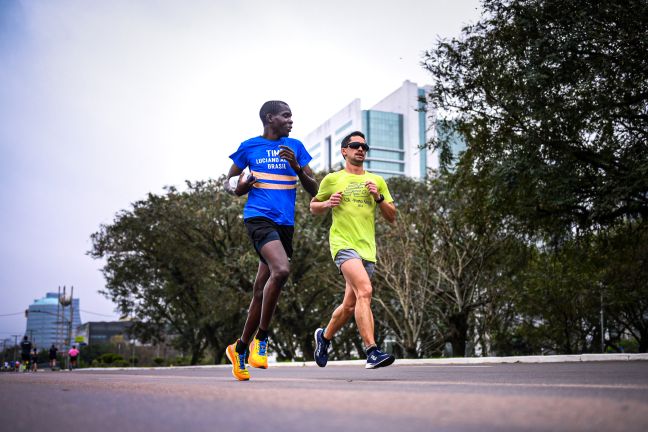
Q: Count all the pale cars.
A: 0